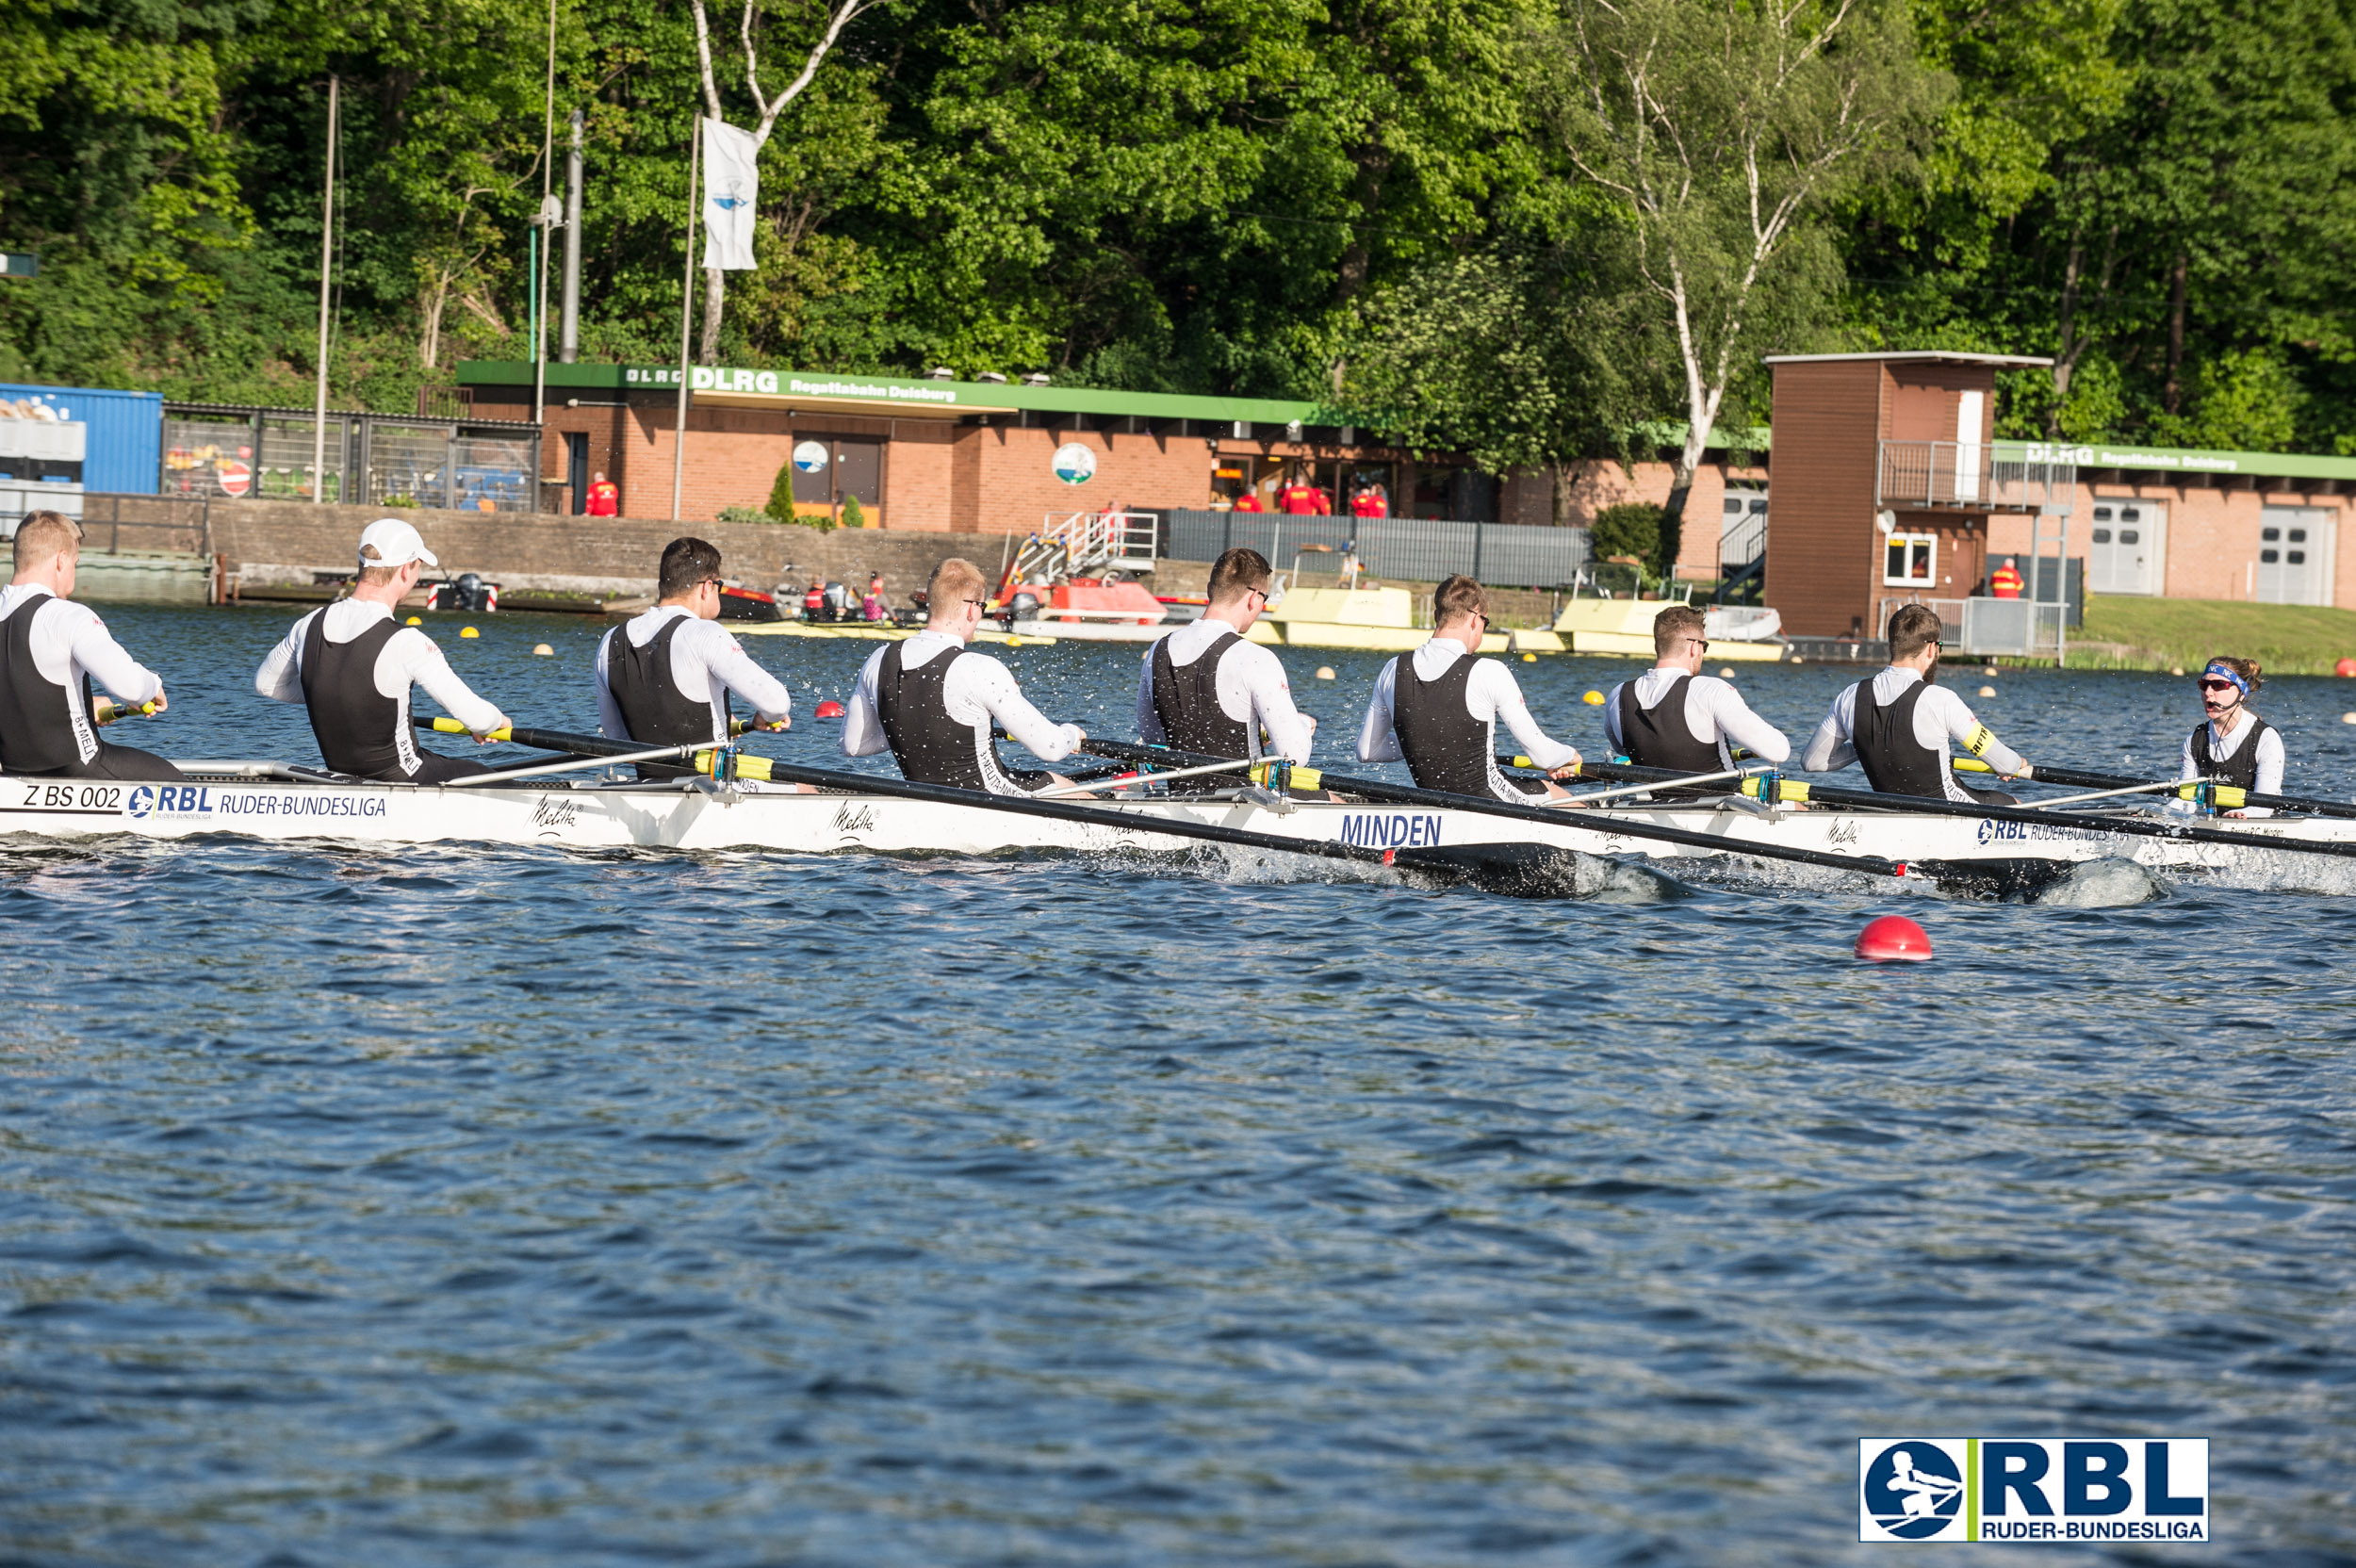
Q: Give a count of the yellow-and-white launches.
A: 2